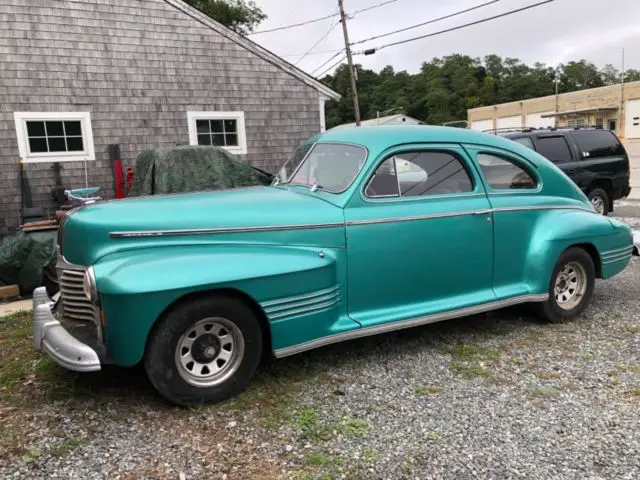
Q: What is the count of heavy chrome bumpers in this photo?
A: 1